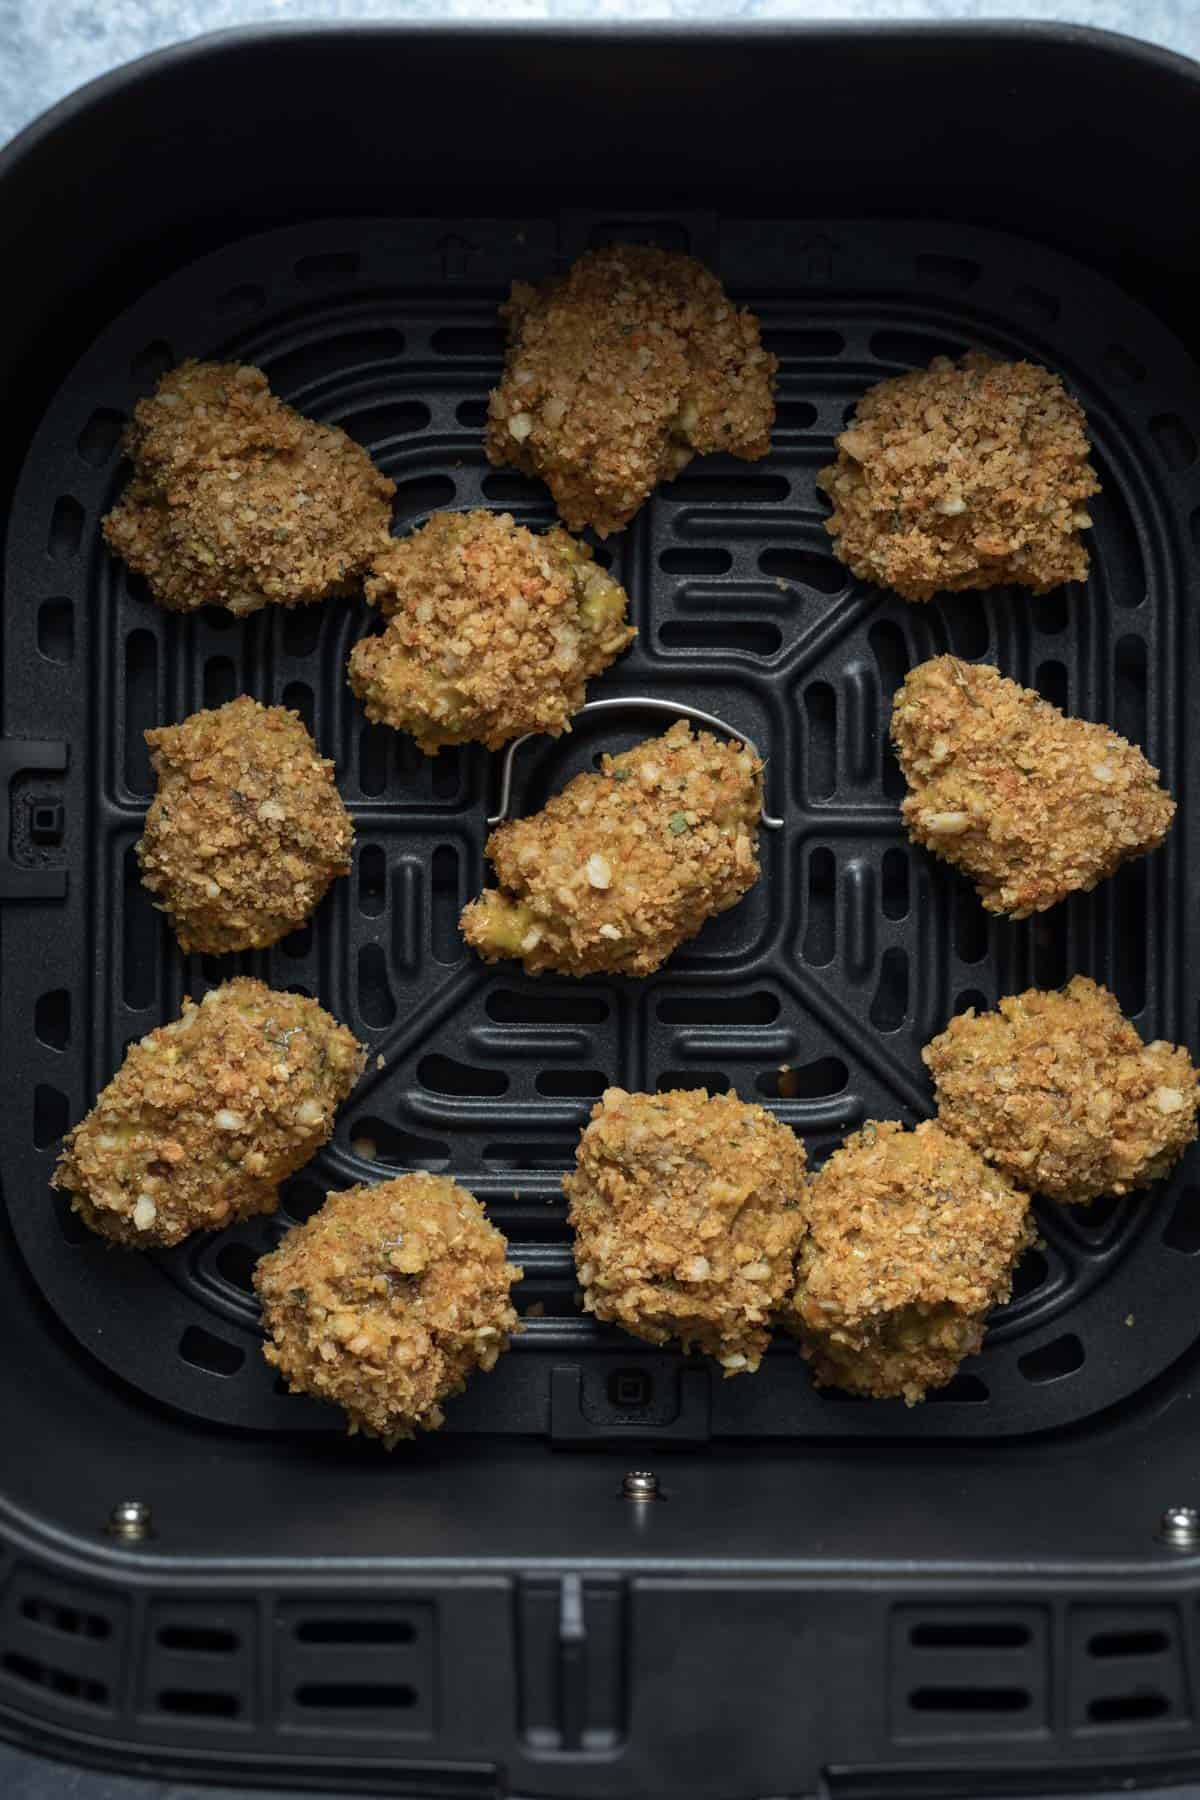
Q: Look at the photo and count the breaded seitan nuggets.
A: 12